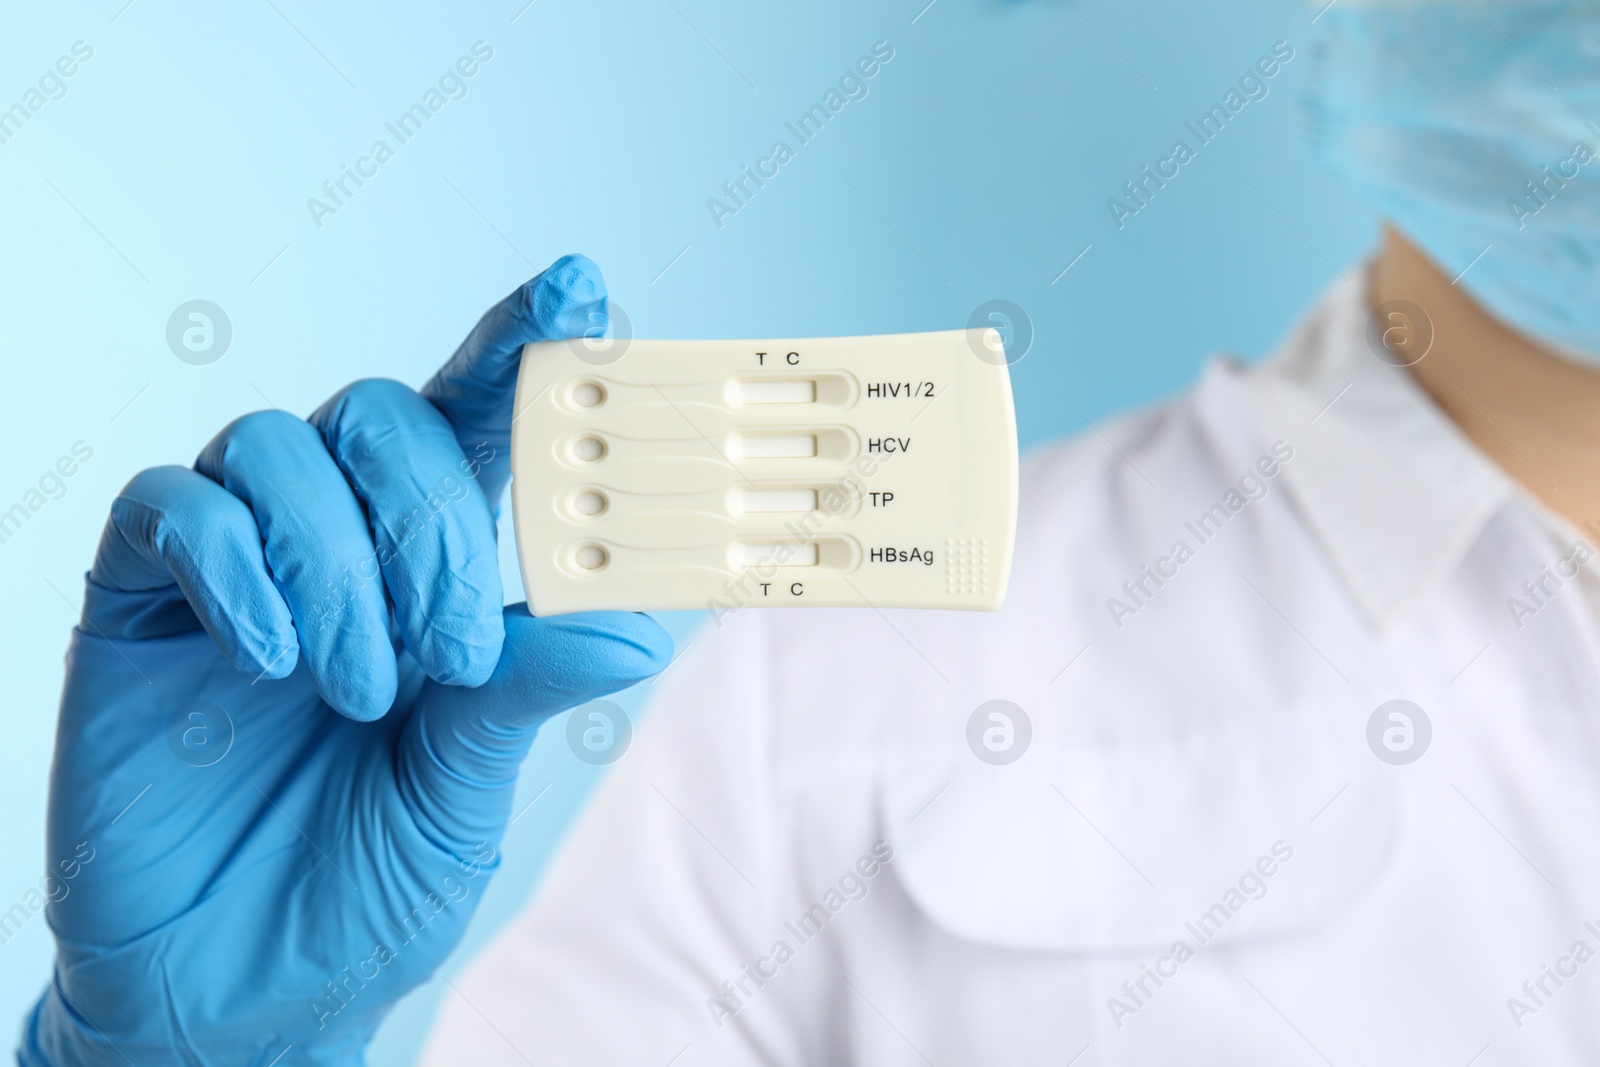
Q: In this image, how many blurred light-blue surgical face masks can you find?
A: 1